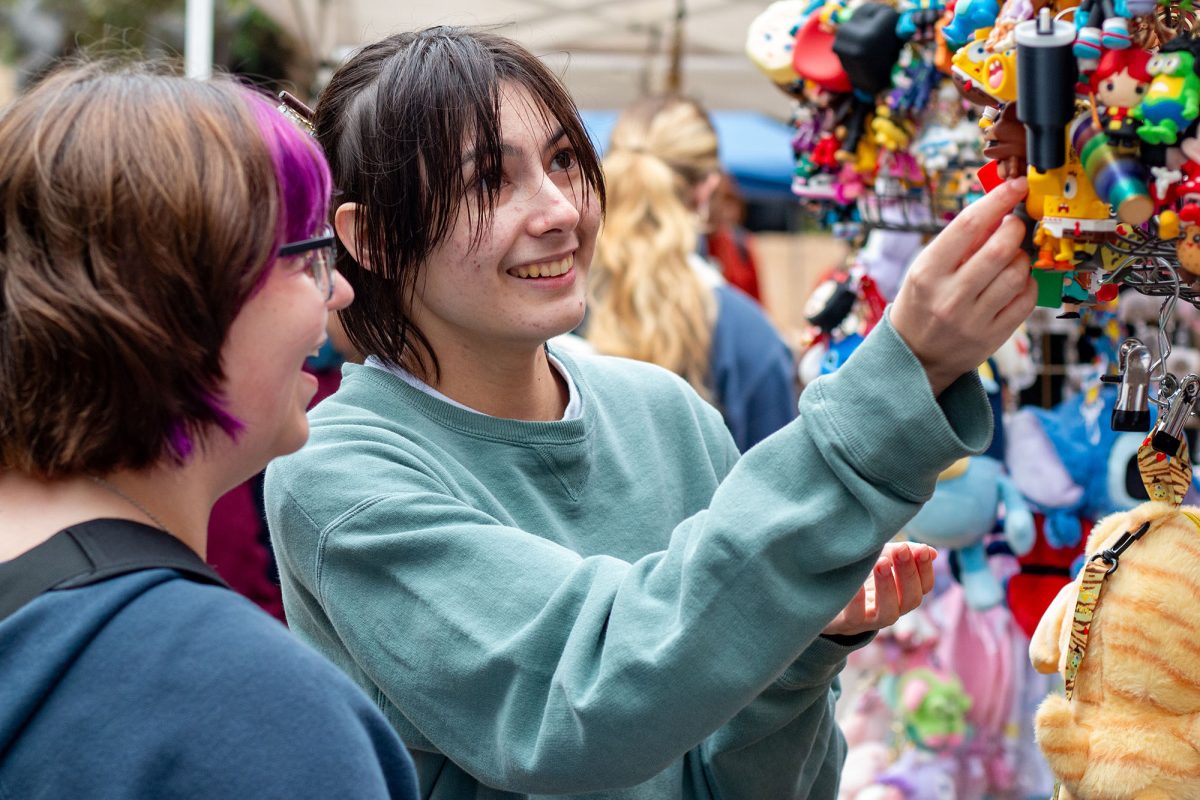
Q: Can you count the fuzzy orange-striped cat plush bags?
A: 1